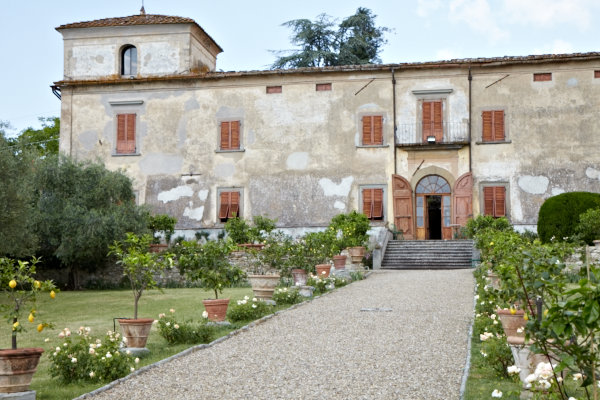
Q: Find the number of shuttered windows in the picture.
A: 8